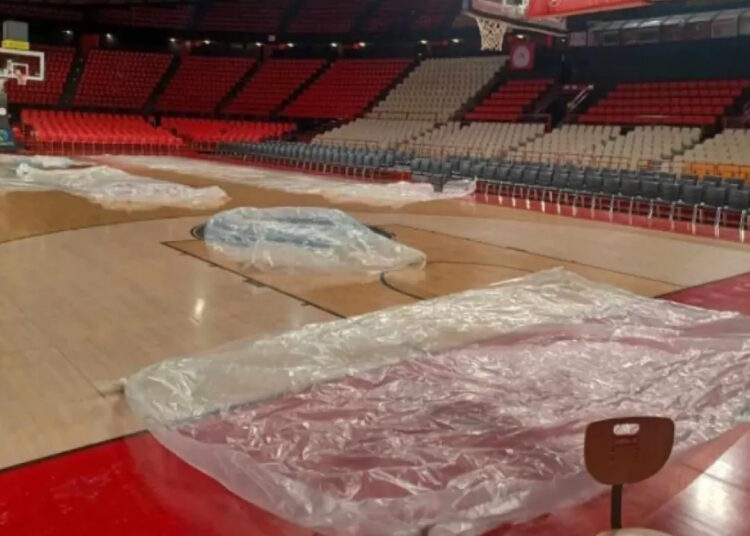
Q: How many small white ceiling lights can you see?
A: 11